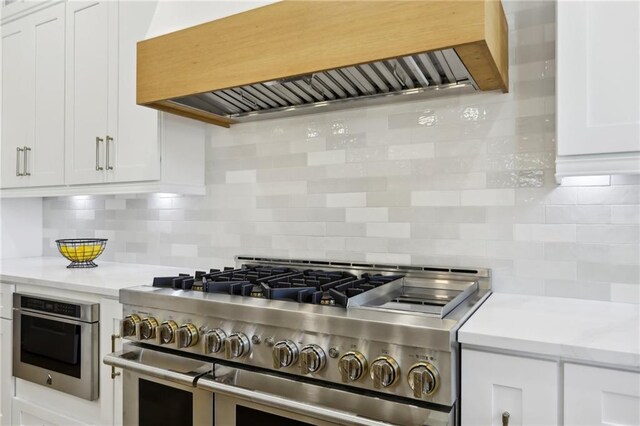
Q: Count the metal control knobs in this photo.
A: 11